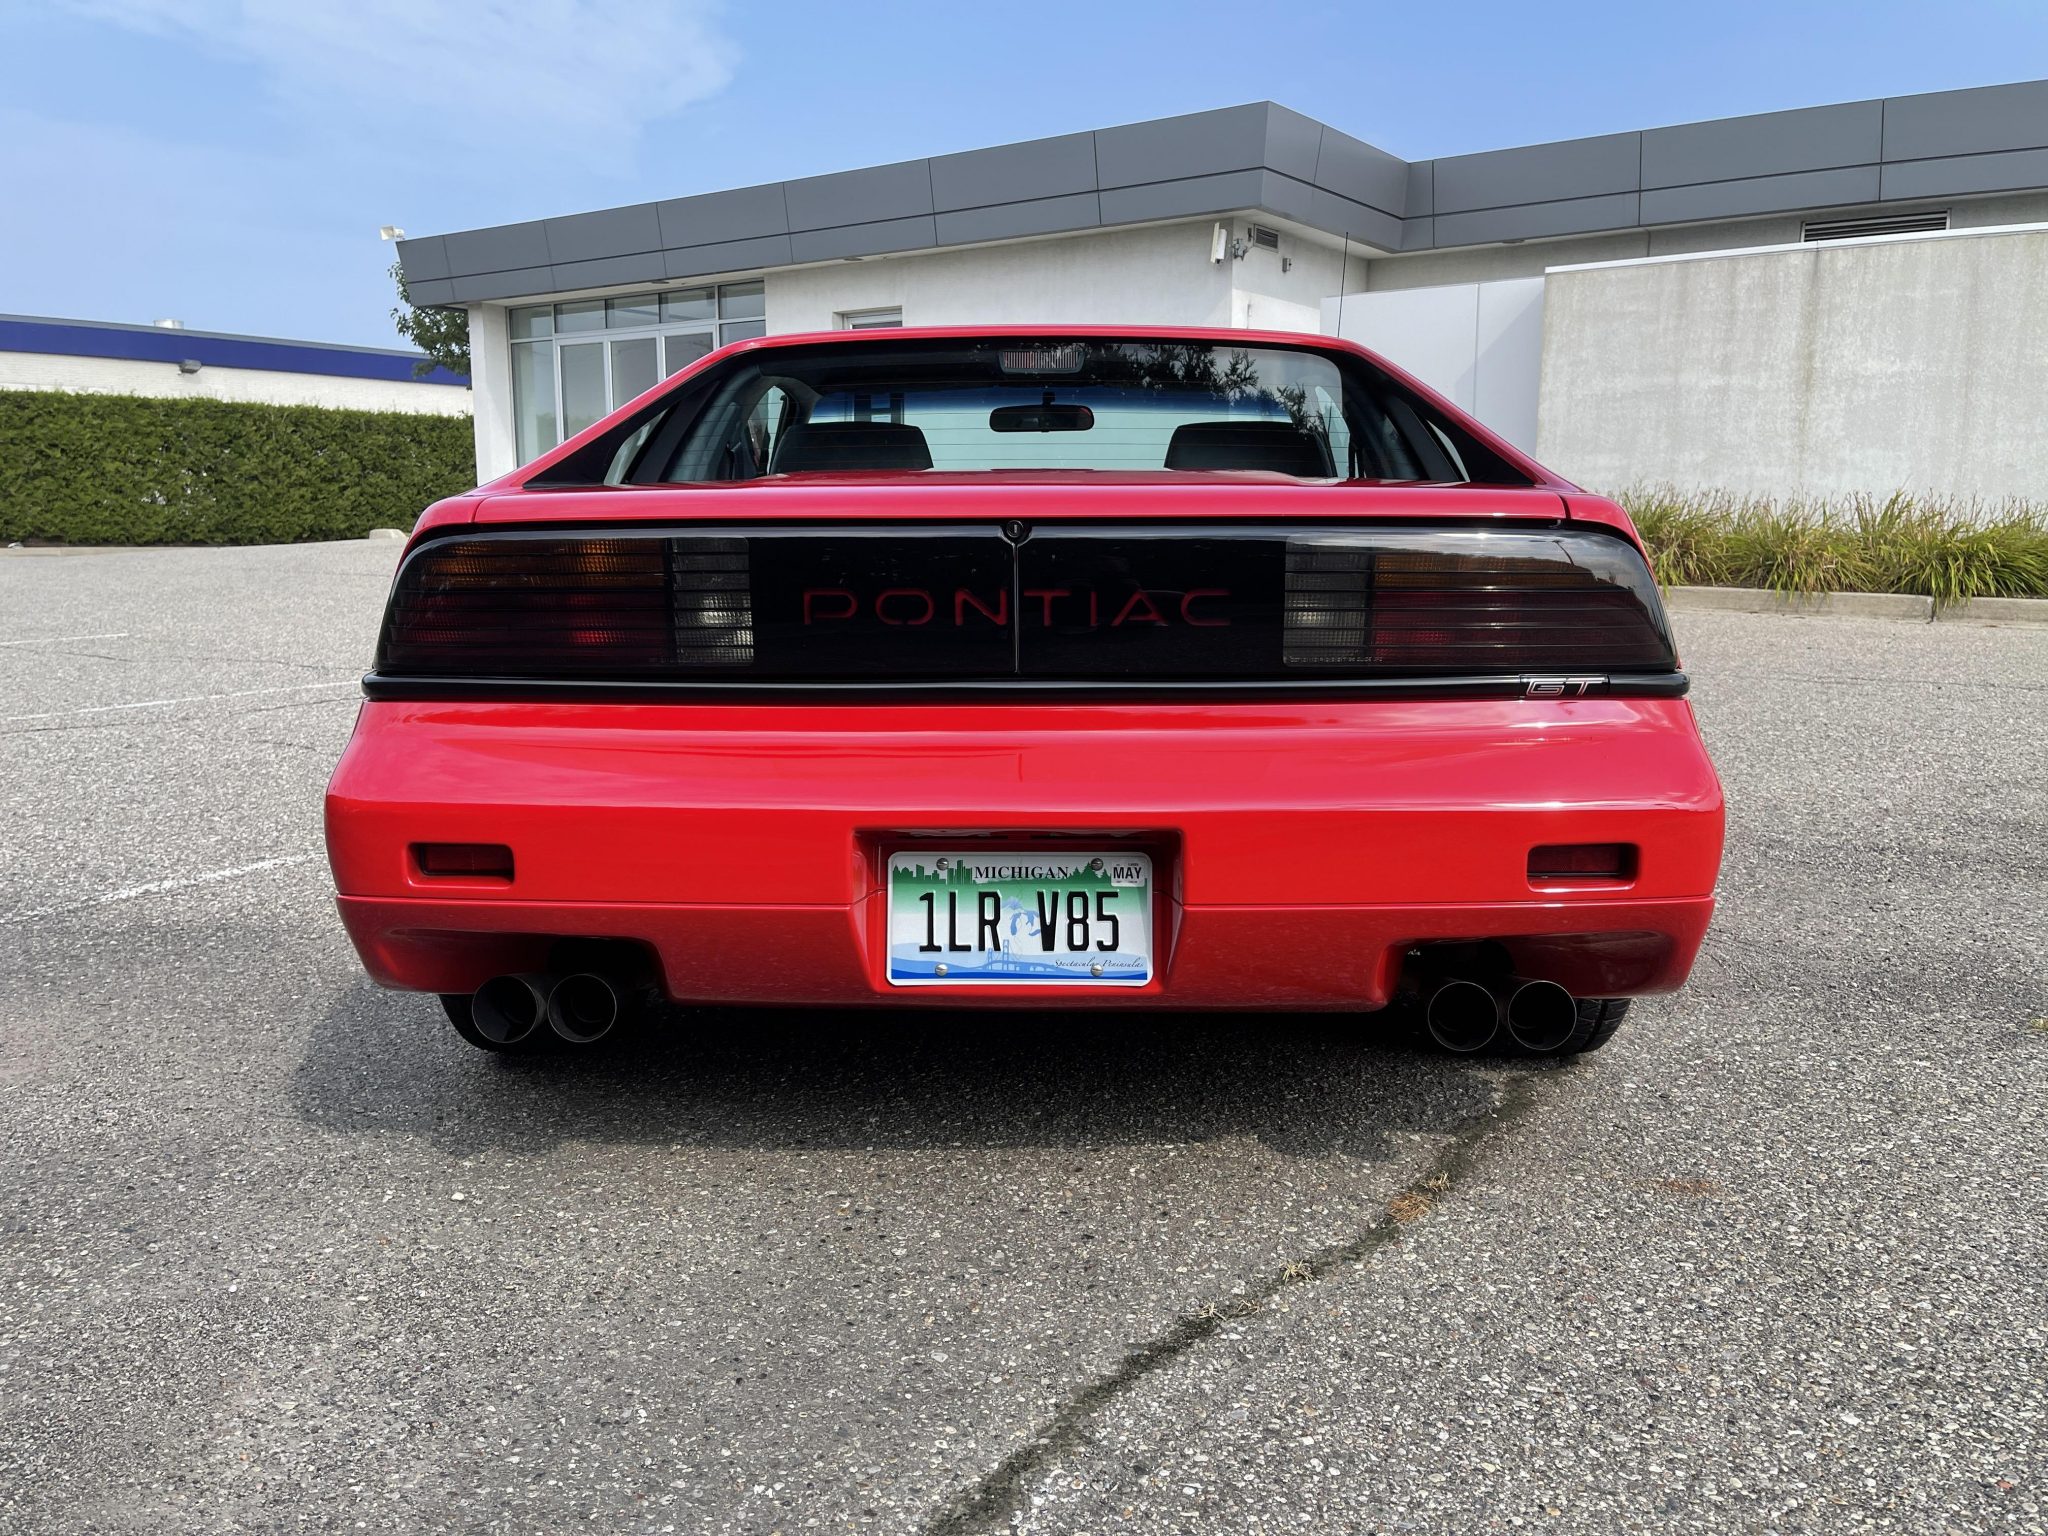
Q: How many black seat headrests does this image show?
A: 2